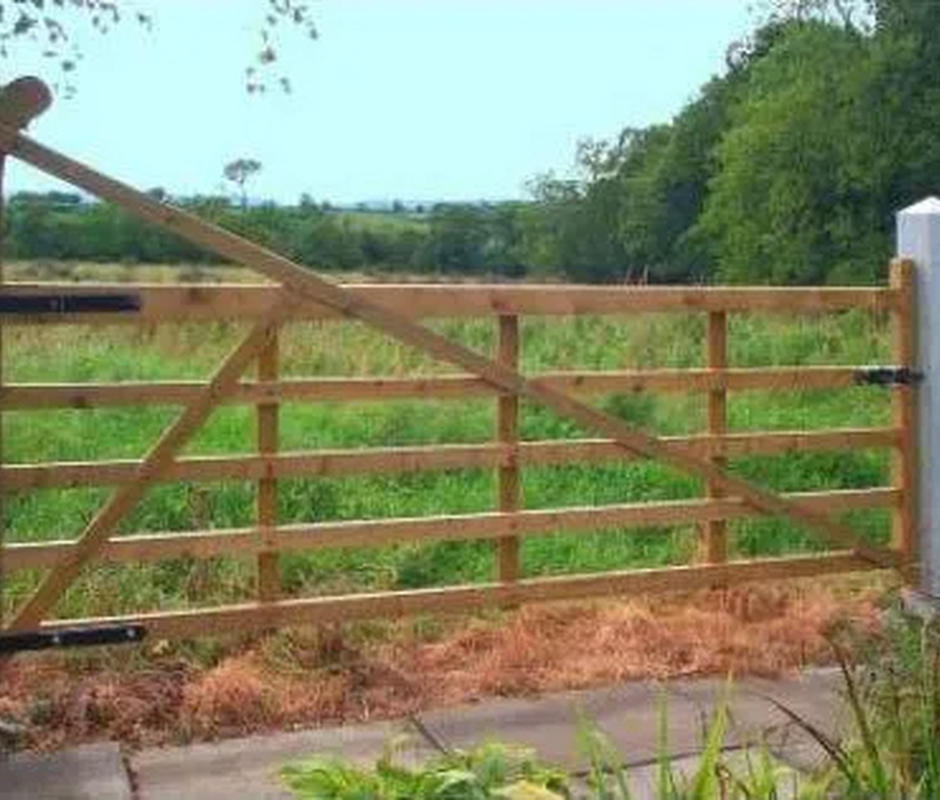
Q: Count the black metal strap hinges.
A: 2